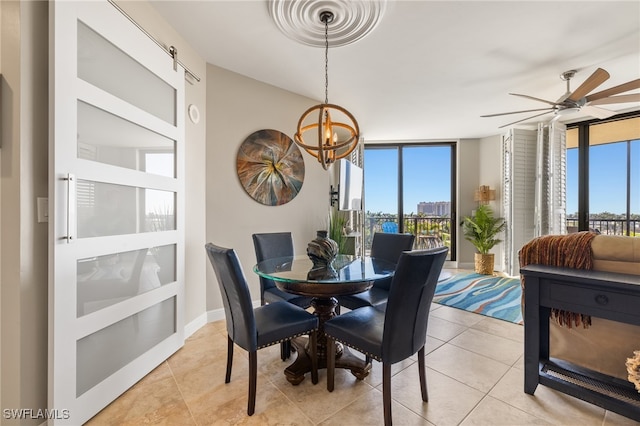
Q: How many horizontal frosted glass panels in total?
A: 5